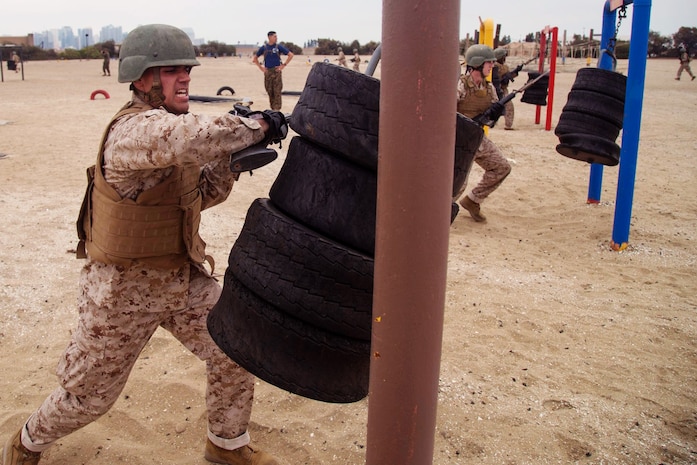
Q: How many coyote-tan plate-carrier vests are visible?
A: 3